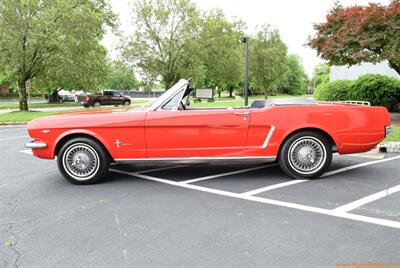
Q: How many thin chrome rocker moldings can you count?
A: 1